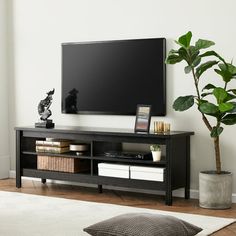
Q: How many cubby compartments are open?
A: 4